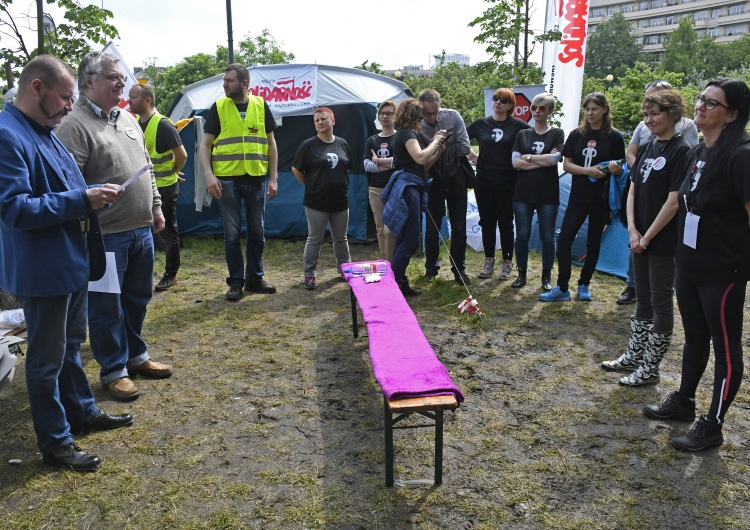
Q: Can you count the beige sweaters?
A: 1